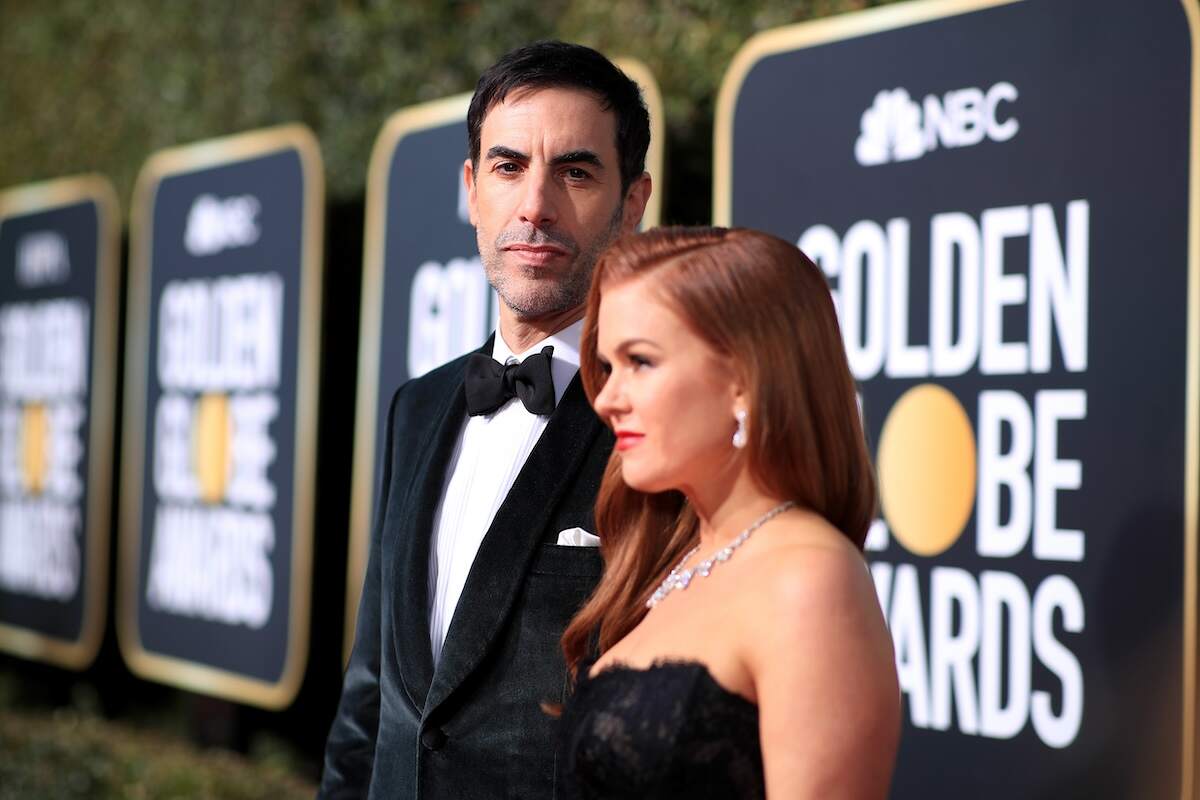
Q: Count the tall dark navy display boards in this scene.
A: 4